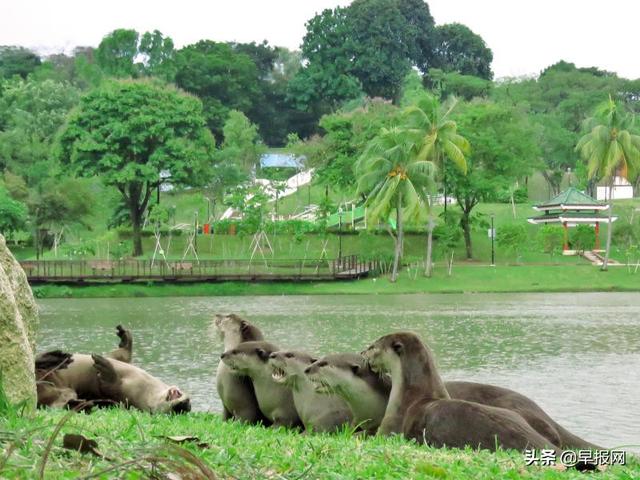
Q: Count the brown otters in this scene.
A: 6